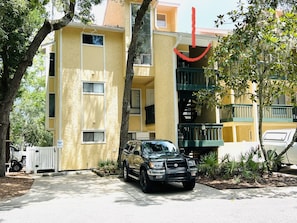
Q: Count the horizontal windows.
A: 3